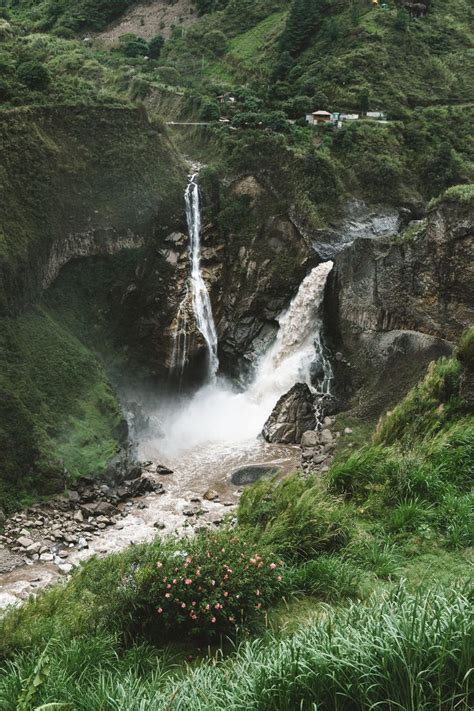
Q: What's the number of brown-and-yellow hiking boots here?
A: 0